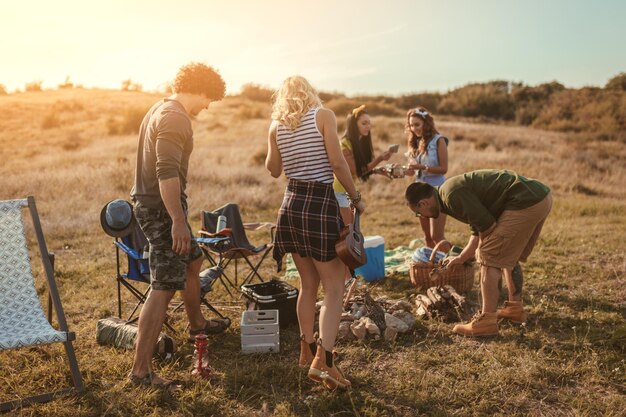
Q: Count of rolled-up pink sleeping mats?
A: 0